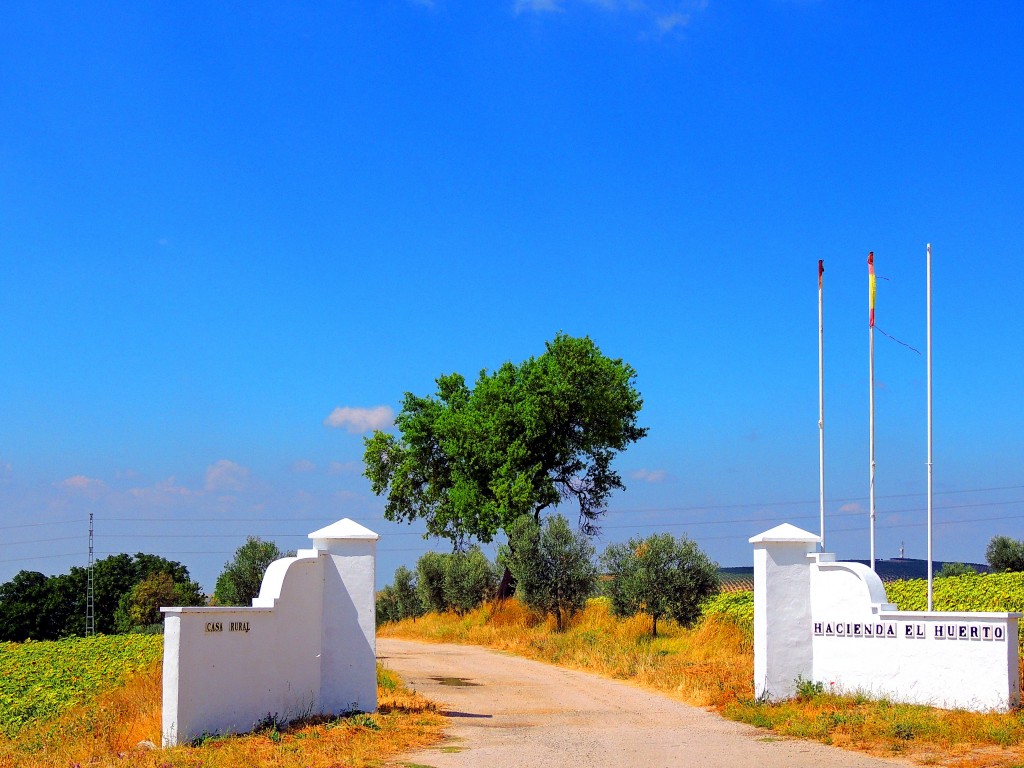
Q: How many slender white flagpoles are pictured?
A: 3